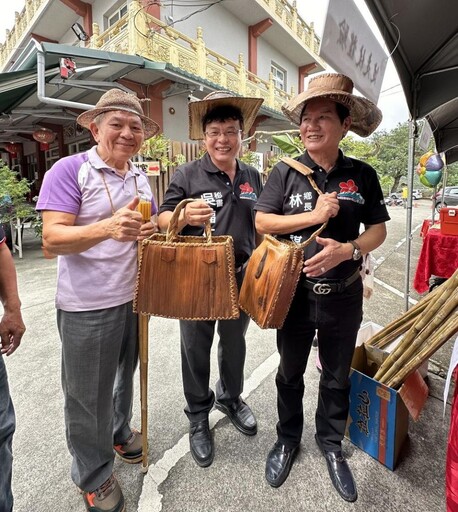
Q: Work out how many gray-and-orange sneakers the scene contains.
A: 2